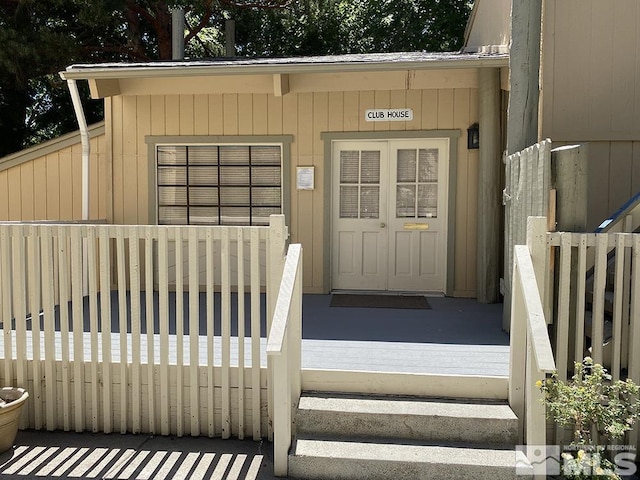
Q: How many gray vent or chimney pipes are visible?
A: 2